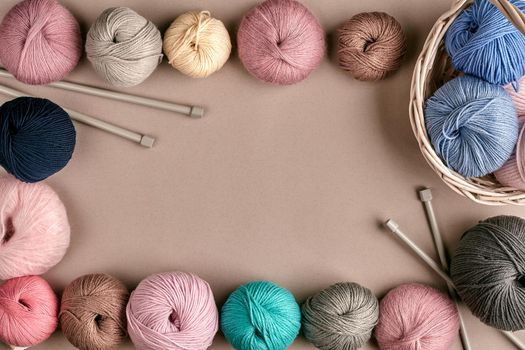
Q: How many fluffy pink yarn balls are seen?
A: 1